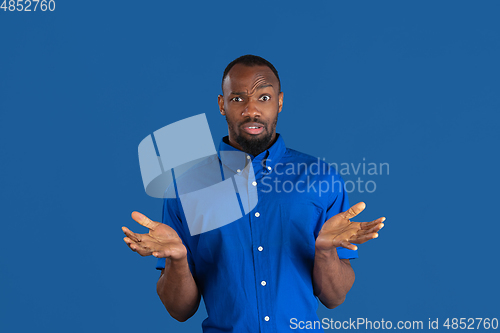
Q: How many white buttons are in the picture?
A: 8